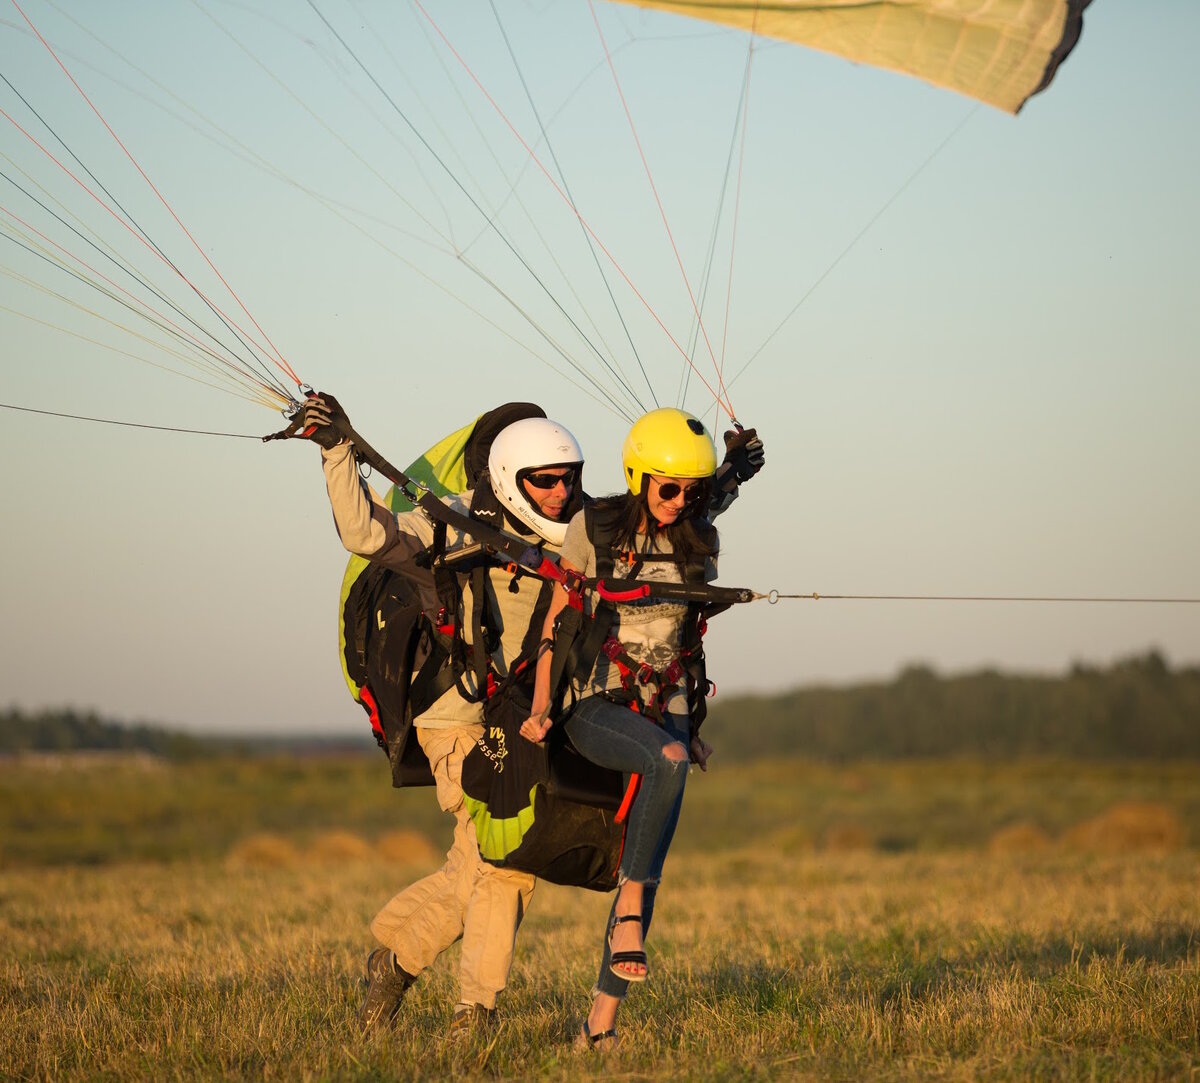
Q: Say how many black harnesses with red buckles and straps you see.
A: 2